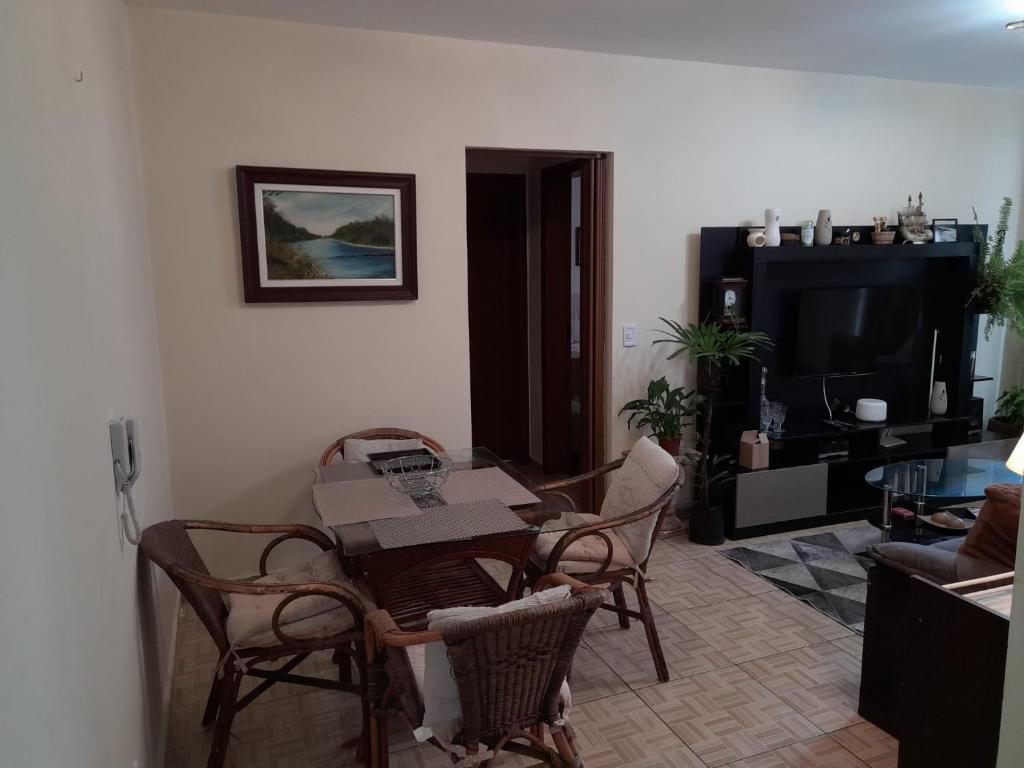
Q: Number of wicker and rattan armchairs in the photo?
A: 4